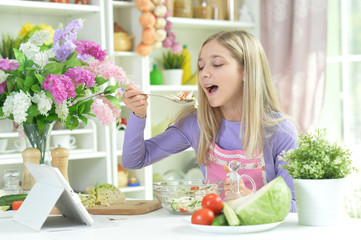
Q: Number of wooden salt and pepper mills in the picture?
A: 2